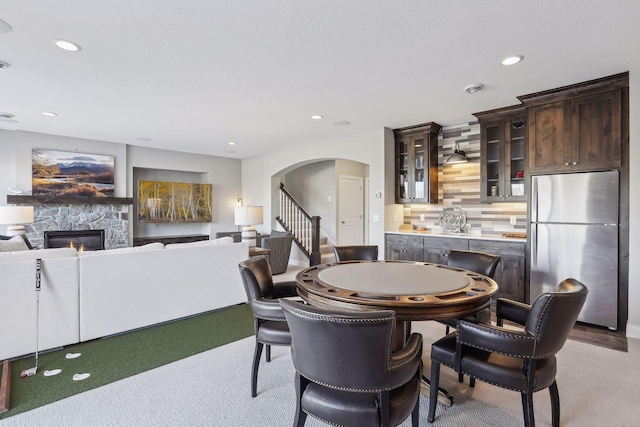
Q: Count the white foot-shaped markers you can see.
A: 3